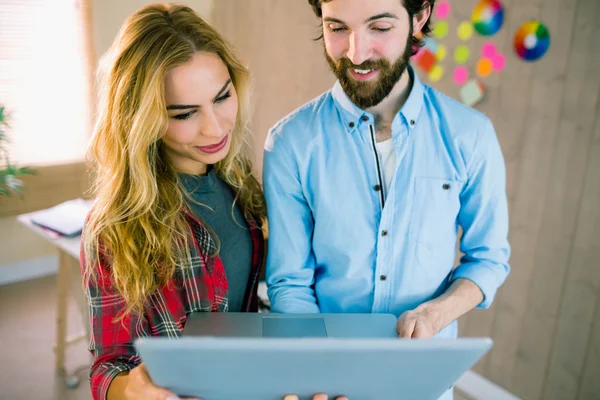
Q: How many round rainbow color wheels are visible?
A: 2